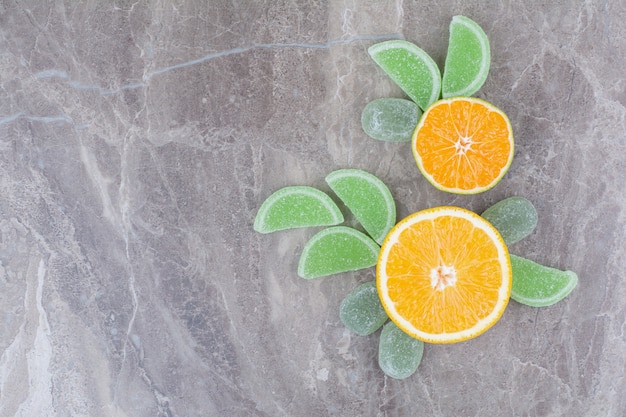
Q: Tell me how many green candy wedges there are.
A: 6